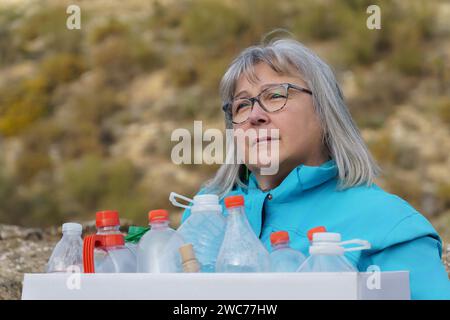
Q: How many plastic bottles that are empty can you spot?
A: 9